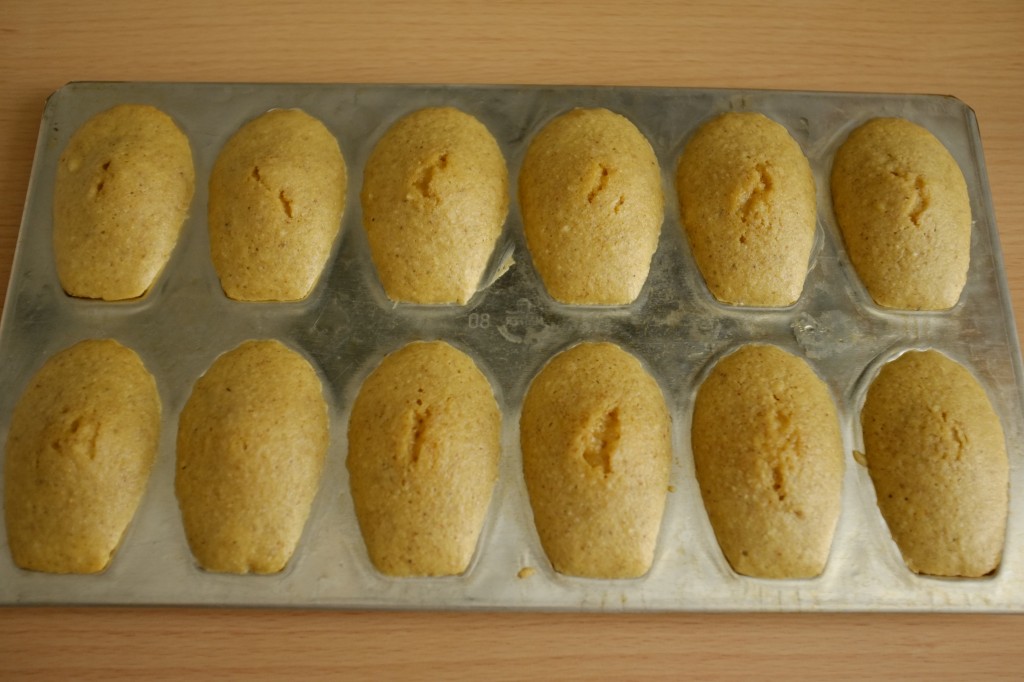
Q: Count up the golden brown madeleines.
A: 12